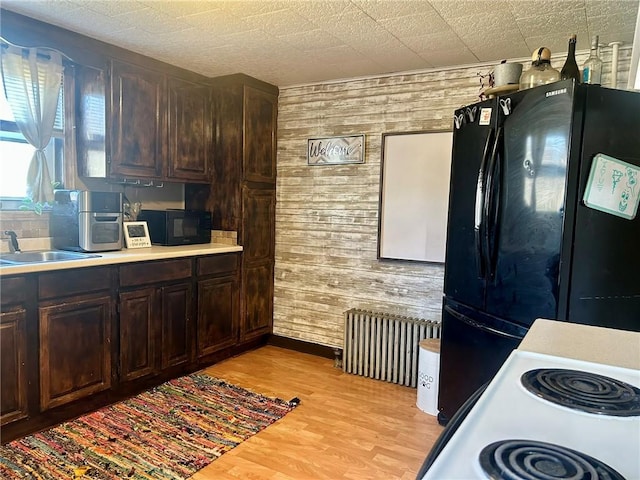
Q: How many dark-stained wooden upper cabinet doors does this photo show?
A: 3